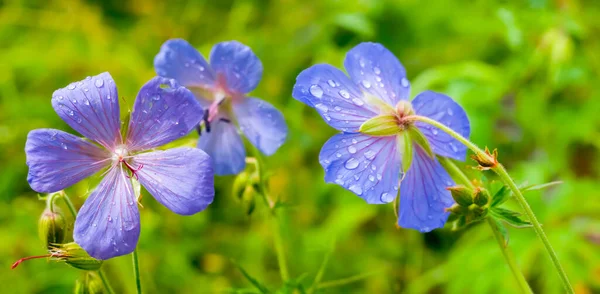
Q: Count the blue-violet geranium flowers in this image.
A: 3